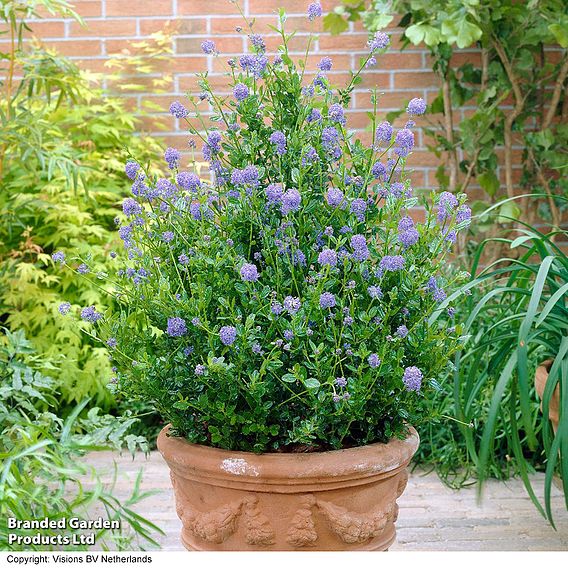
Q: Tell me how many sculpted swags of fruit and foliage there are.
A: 2